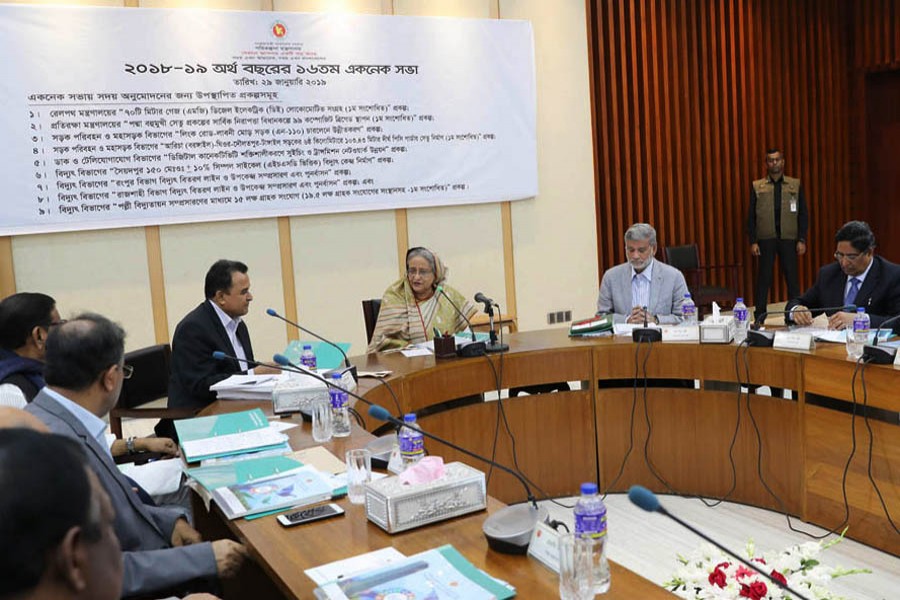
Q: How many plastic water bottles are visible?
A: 7